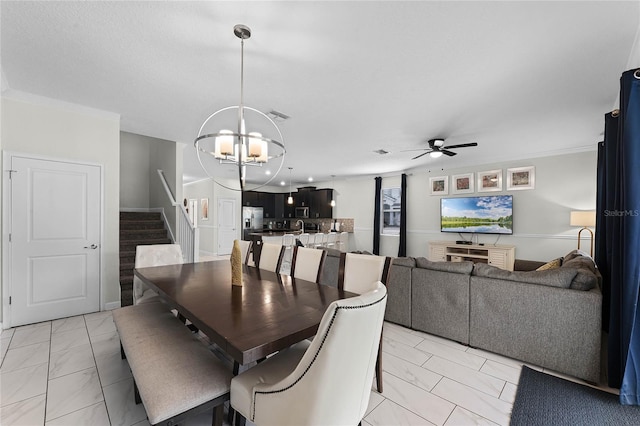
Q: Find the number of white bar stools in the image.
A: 5